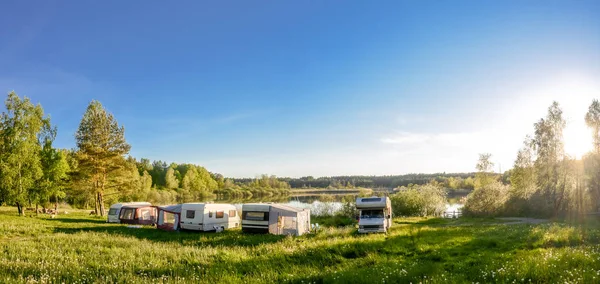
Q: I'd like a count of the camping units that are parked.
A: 4